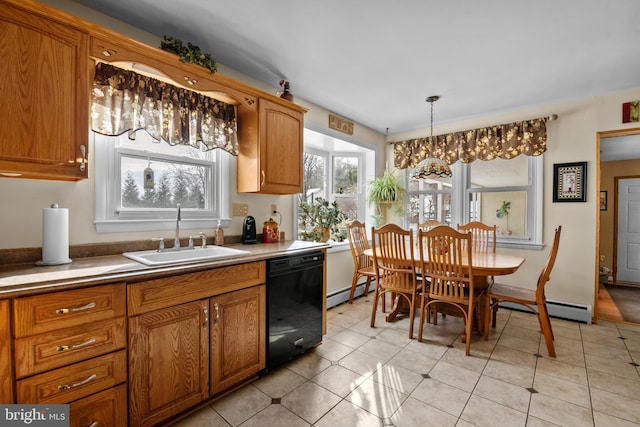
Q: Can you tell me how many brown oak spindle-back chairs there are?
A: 6